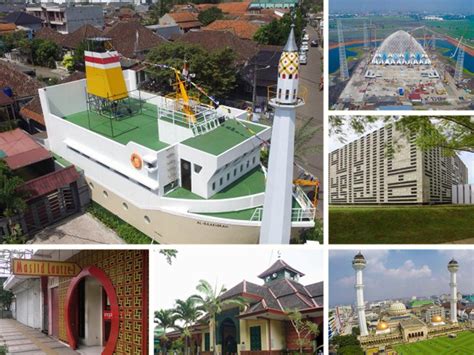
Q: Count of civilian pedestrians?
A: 0